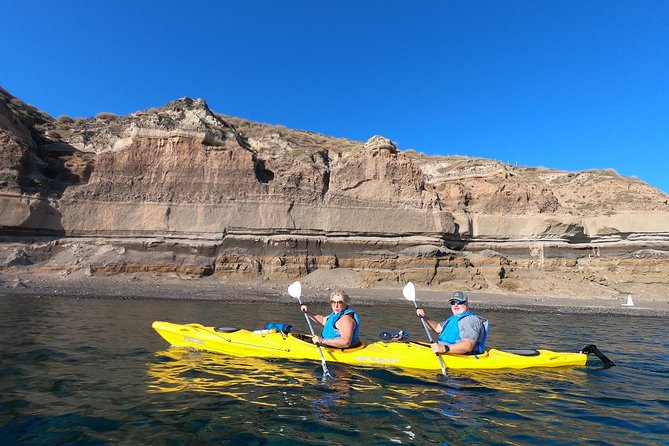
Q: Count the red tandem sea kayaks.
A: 0